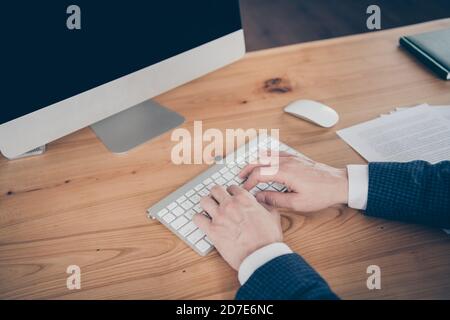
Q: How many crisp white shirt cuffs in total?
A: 2